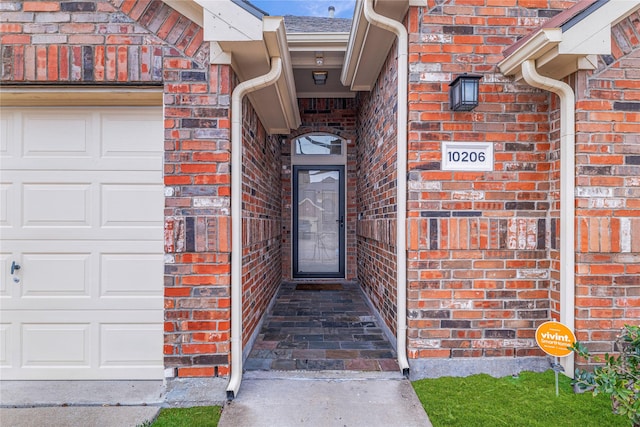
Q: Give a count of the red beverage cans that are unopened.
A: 0